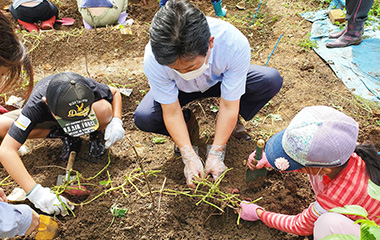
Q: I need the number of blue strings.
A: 2